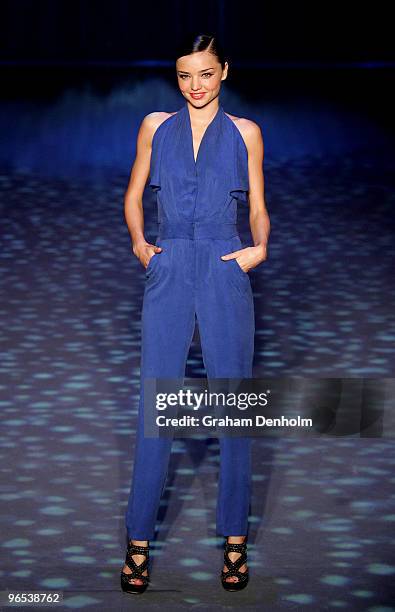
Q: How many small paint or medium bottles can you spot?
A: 0